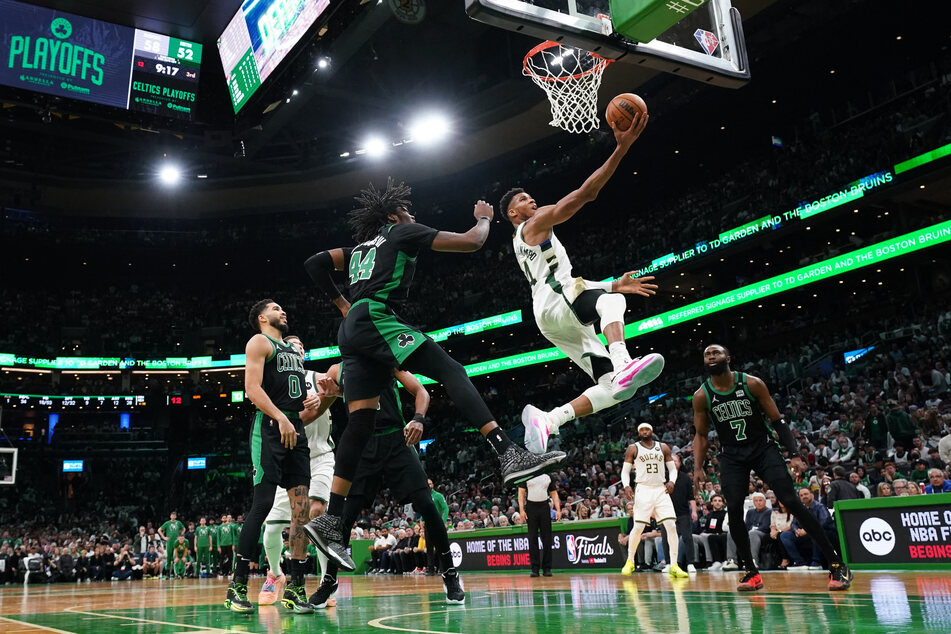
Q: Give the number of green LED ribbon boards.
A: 2